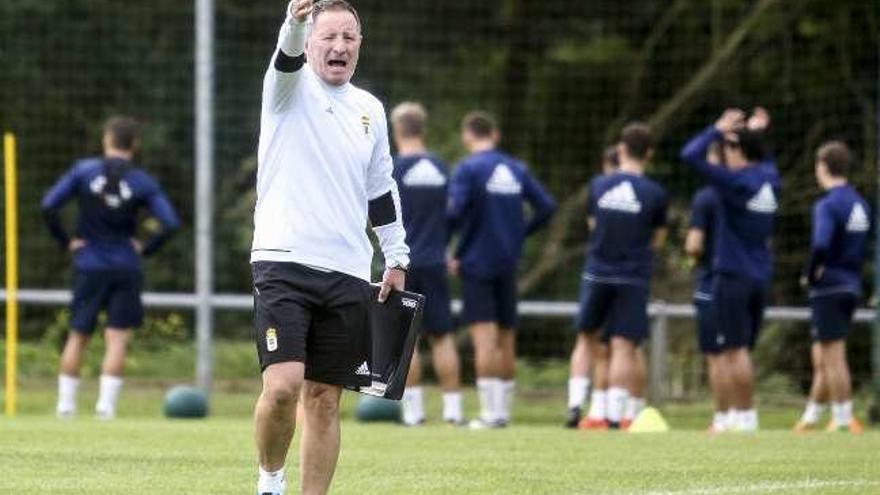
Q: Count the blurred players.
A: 8